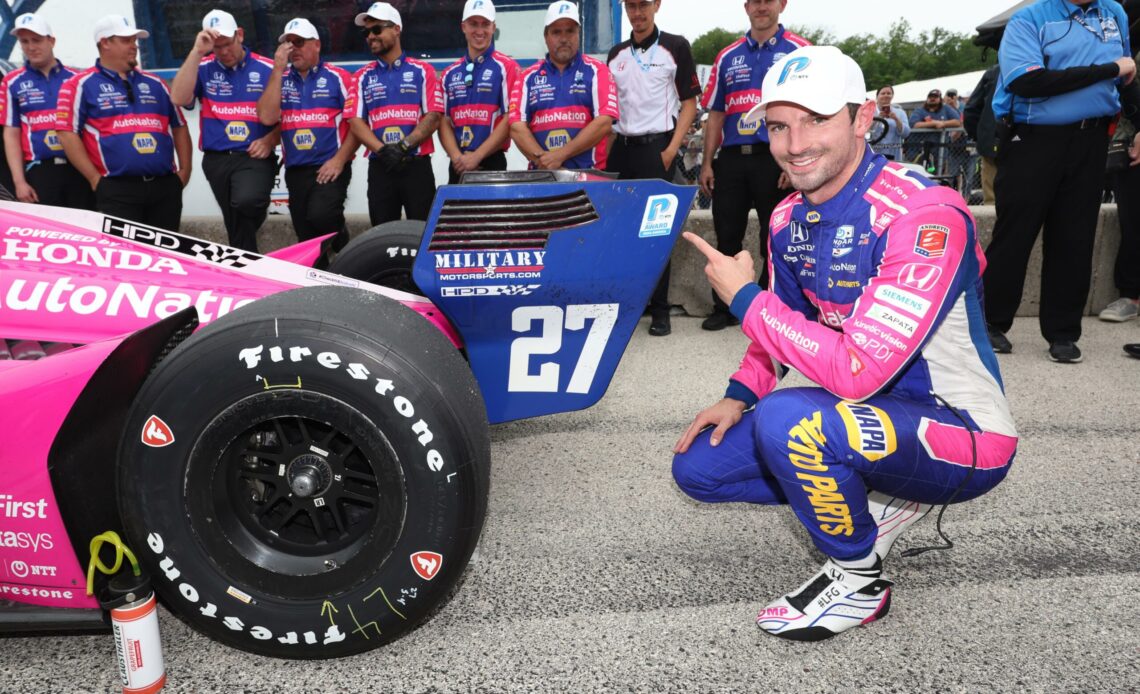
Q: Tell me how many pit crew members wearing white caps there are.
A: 7